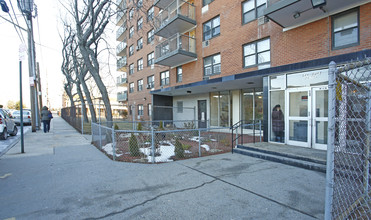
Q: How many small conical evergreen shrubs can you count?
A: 5